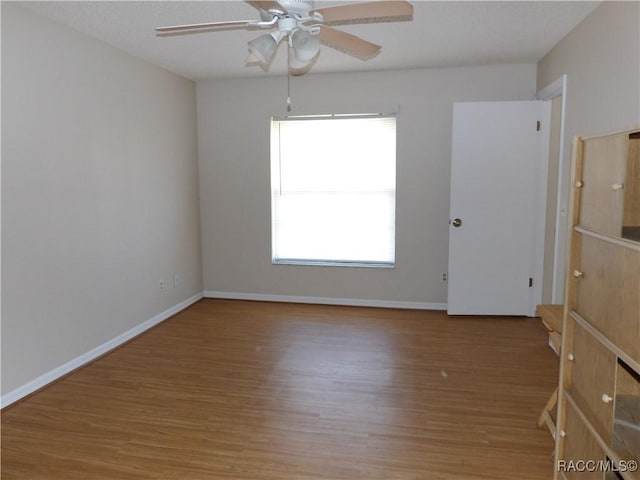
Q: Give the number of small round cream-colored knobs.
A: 6